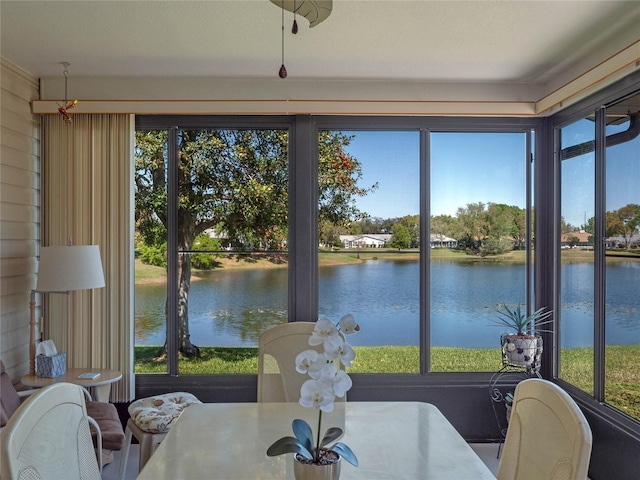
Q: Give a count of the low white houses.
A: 2